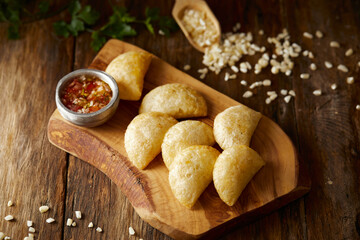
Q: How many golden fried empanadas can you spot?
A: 7